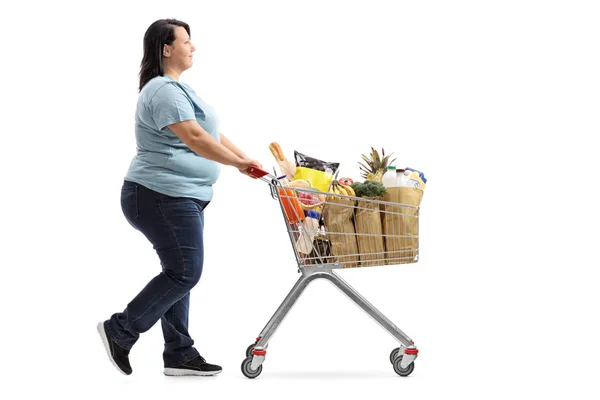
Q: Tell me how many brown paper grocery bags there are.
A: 3